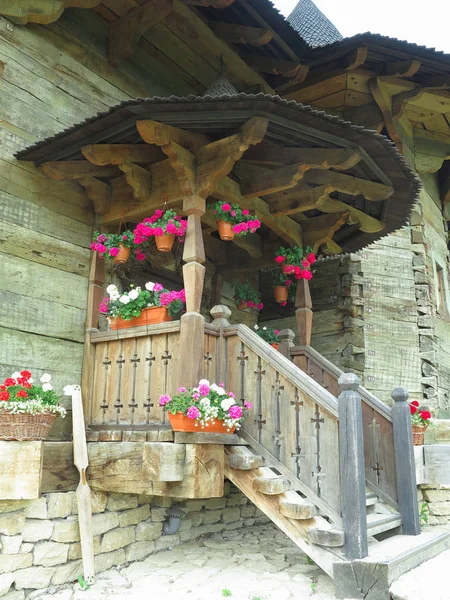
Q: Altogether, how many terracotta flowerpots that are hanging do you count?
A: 6